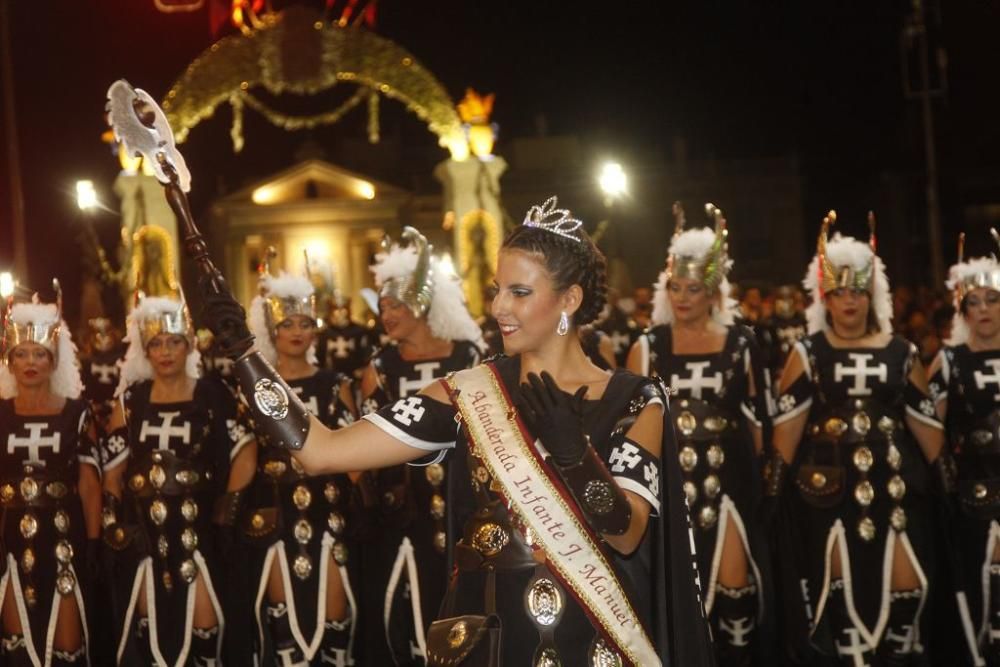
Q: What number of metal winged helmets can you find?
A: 7